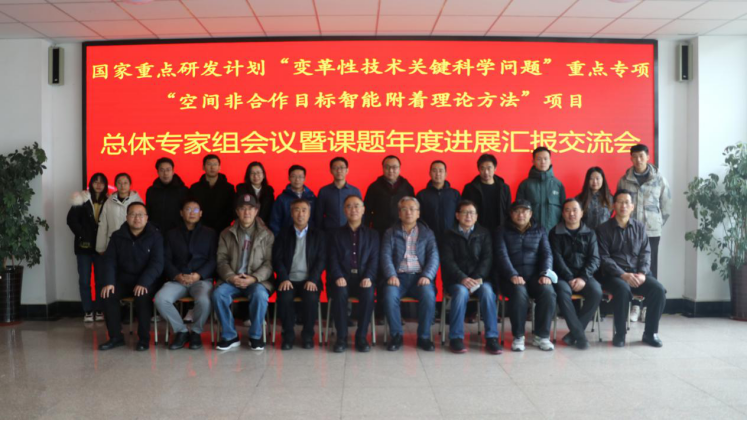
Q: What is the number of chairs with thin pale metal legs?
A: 10